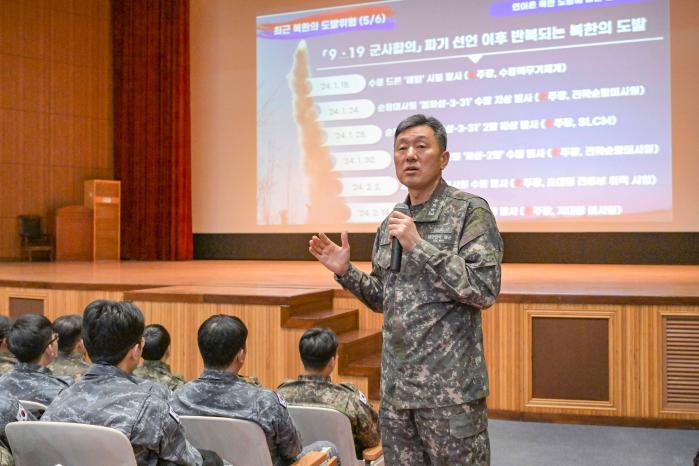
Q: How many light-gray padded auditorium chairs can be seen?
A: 4